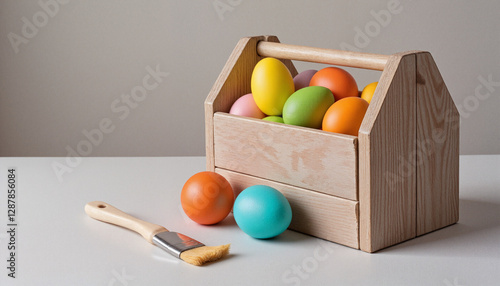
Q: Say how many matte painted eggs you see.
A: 10